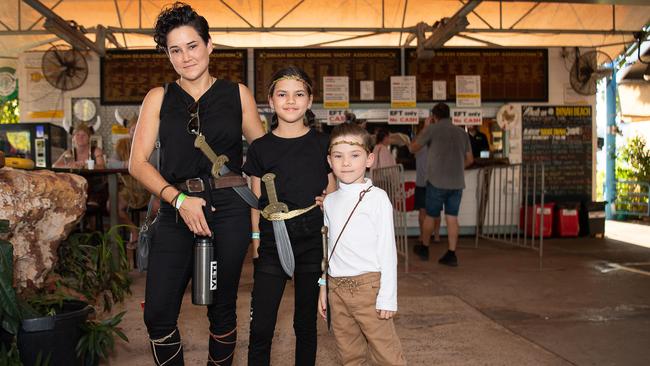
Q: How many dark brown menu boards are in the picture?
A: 3